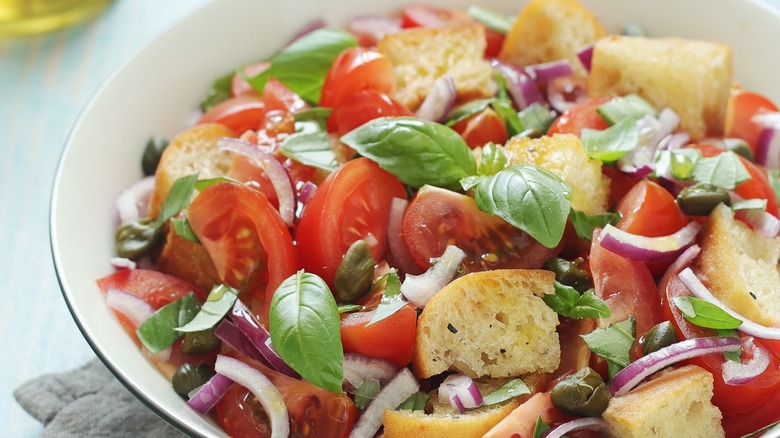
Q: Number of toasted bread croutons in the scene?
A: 9